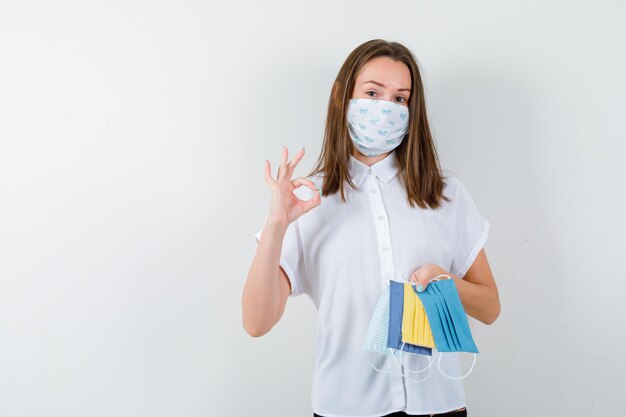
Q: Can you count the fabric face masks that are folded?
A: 4